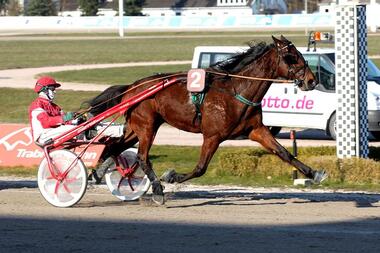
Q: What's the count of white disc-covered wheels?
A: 2